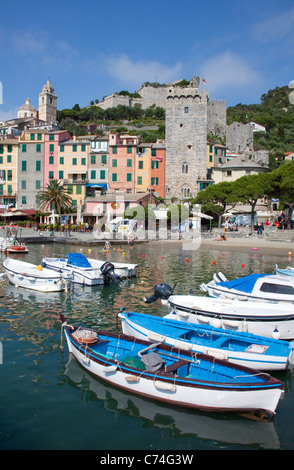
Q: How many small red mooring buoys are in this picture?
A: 6